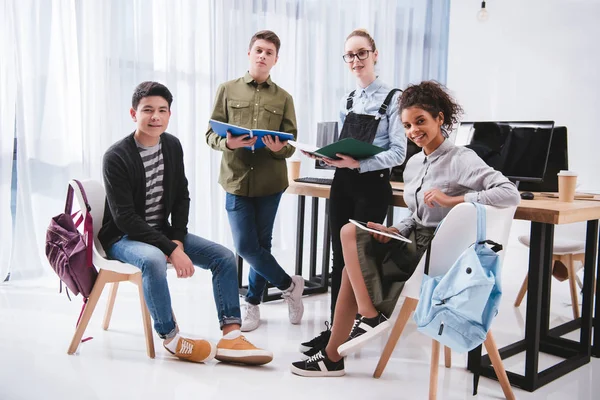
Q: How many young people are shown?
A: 4